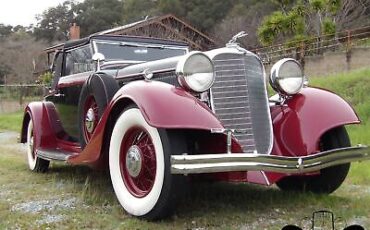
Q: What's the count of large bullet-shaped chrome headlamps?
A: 2